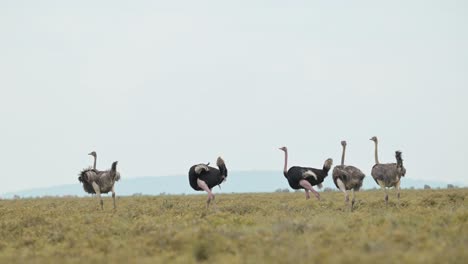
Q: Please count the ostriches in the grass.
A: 5